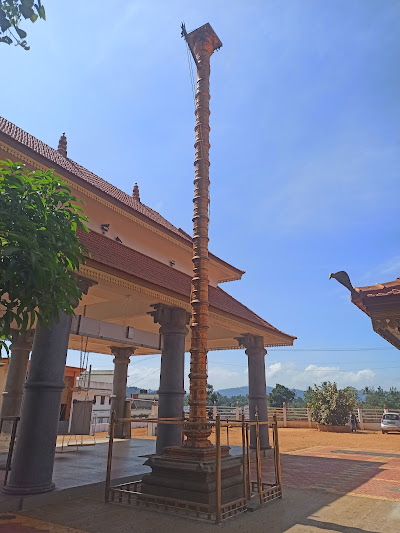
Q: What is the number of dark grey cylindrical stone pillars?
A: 5